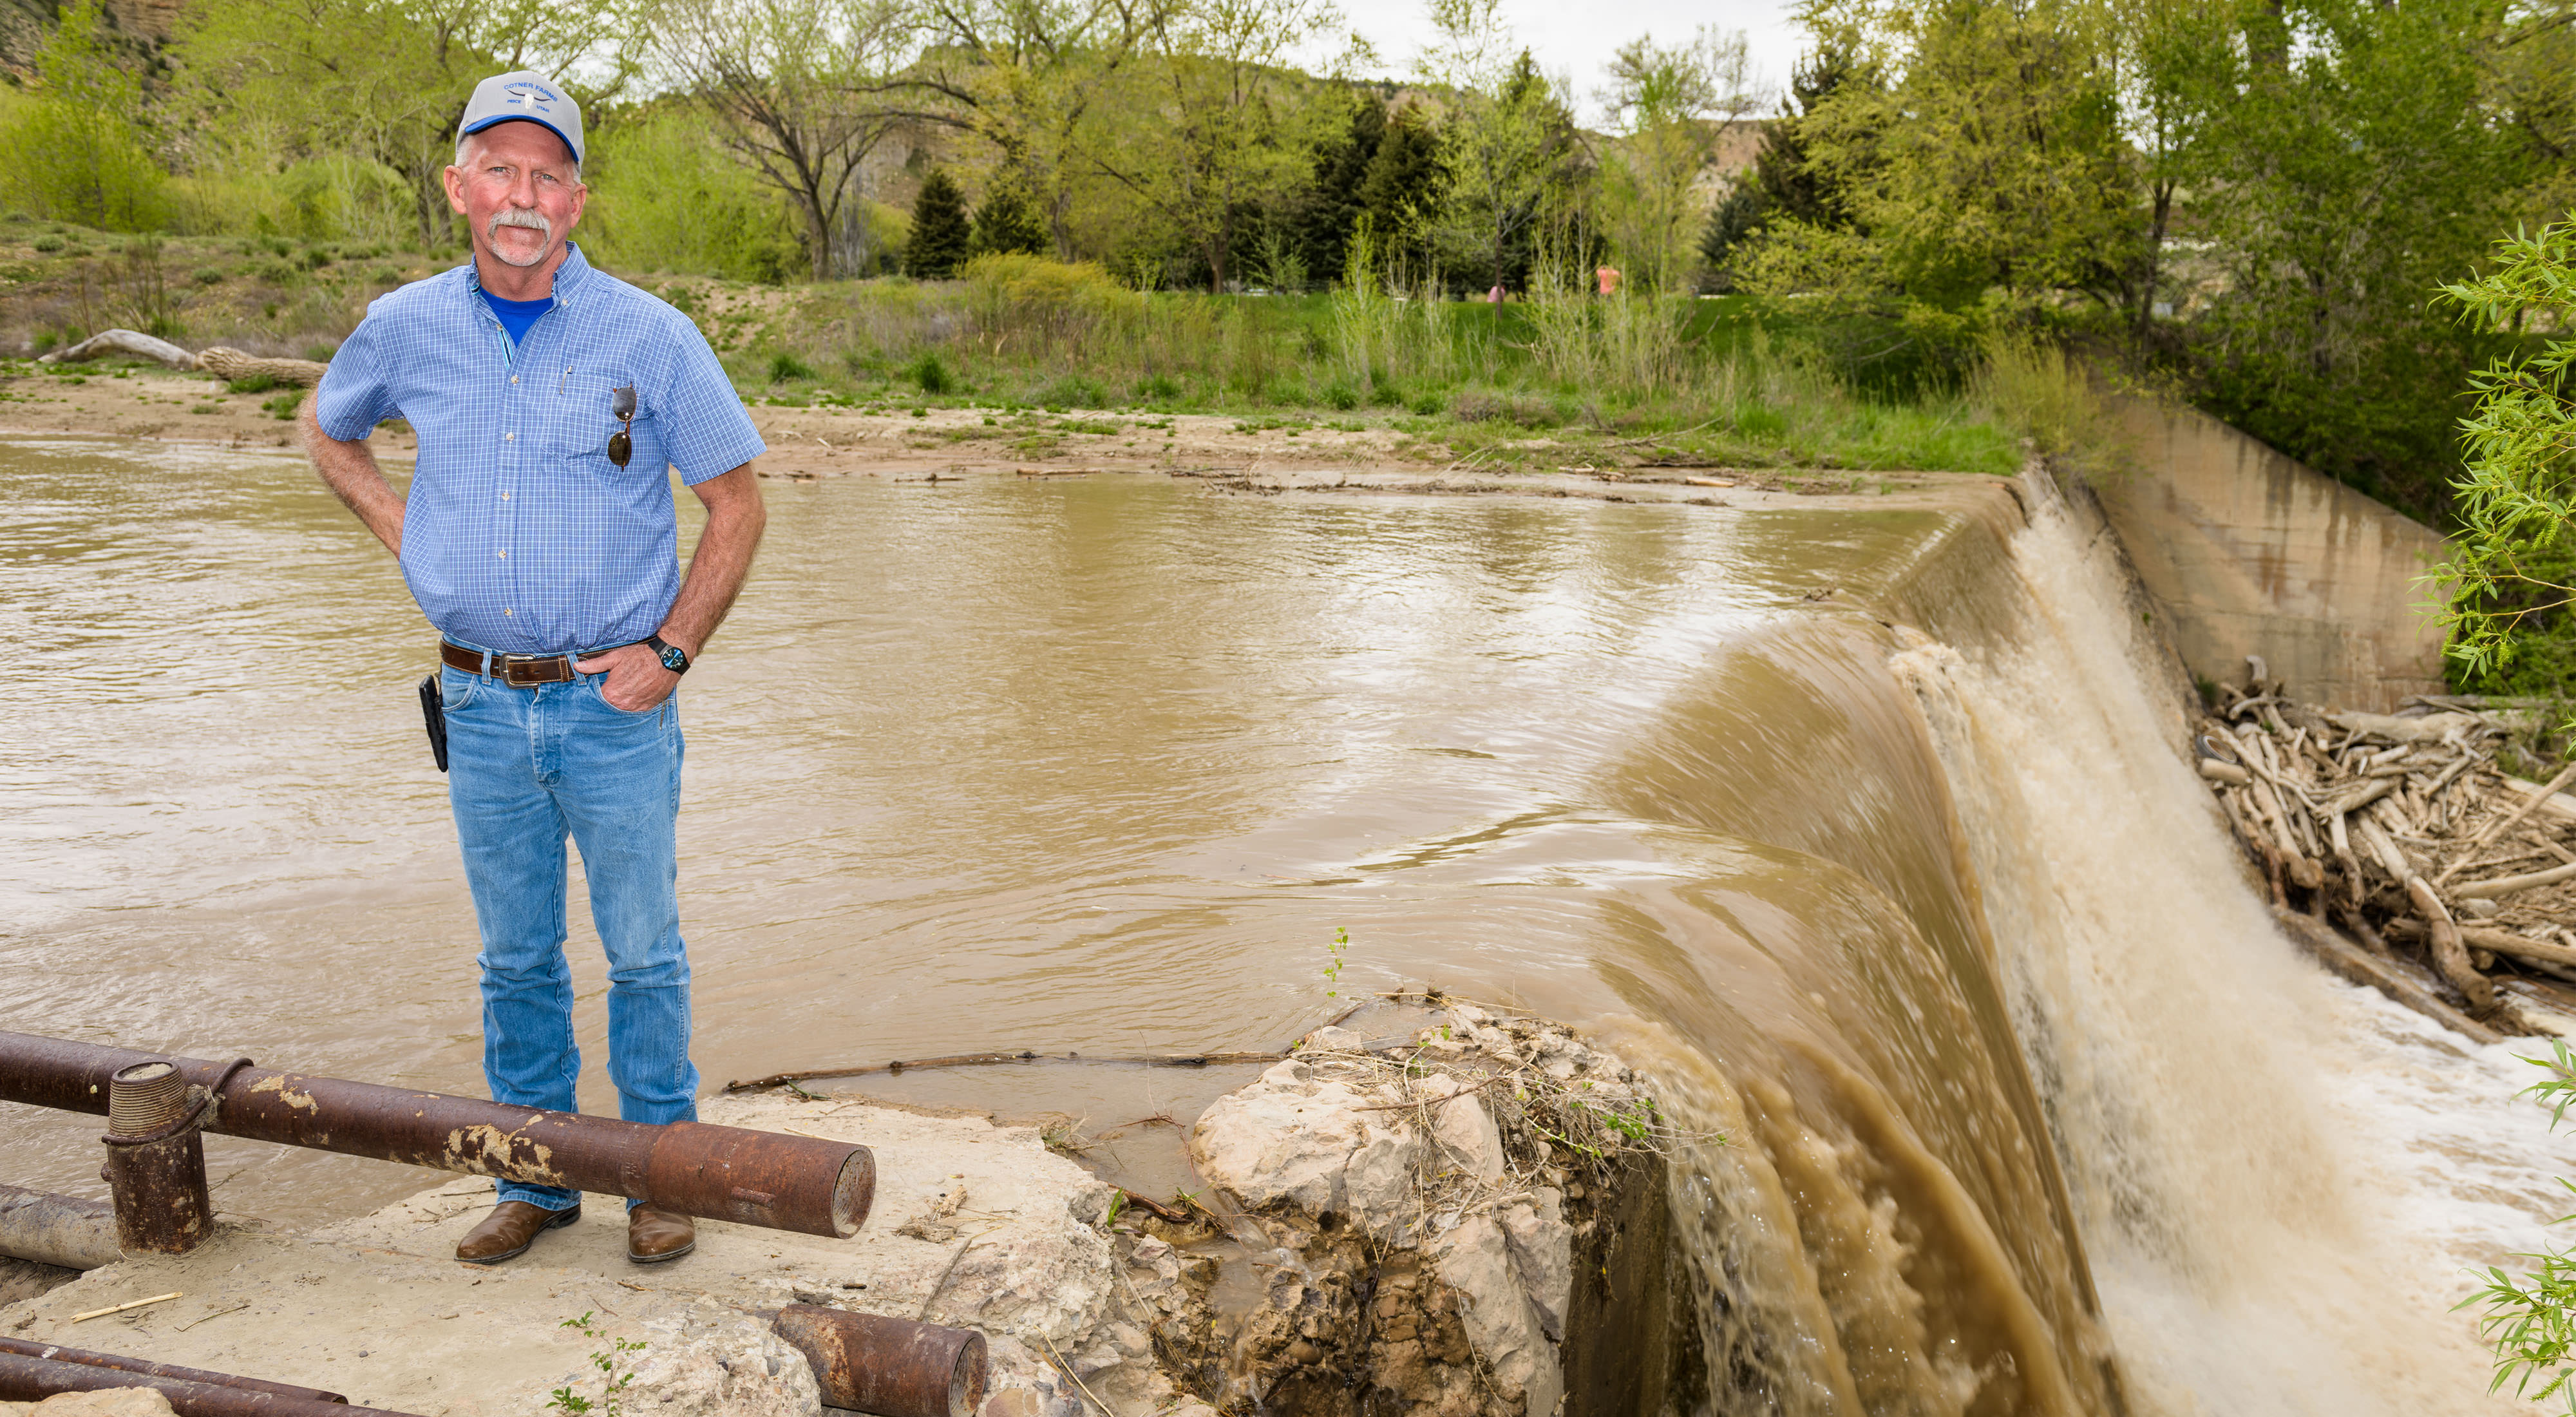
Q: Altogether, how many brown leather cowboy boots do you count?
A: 2